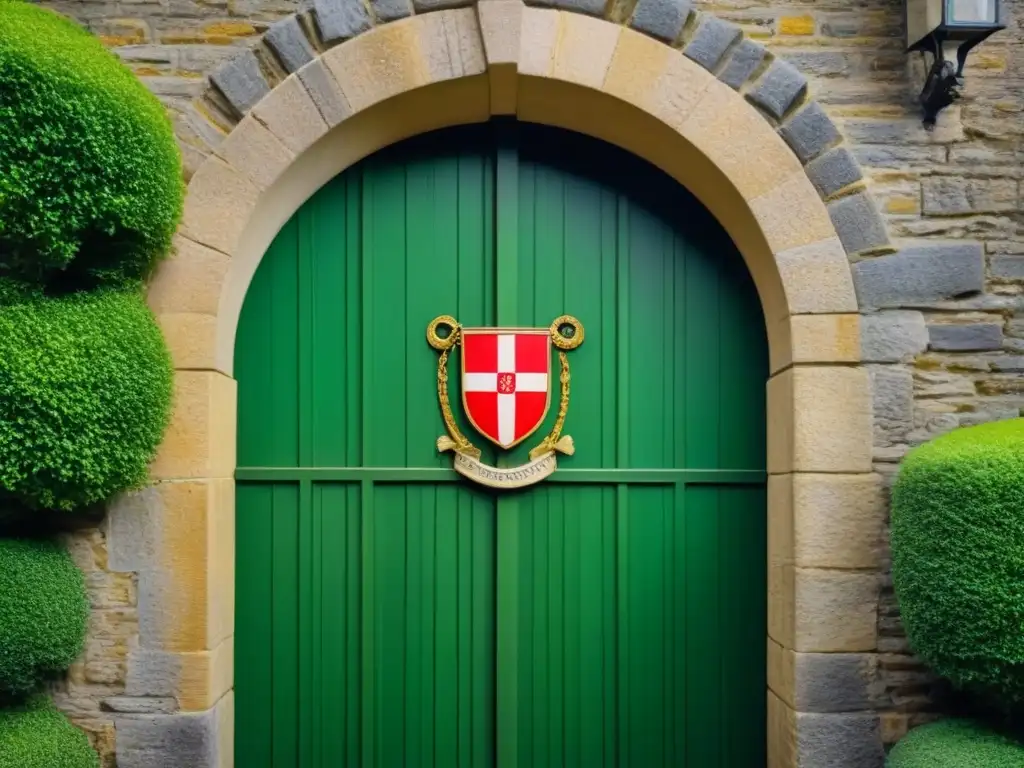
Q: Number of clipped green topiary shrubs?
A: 6